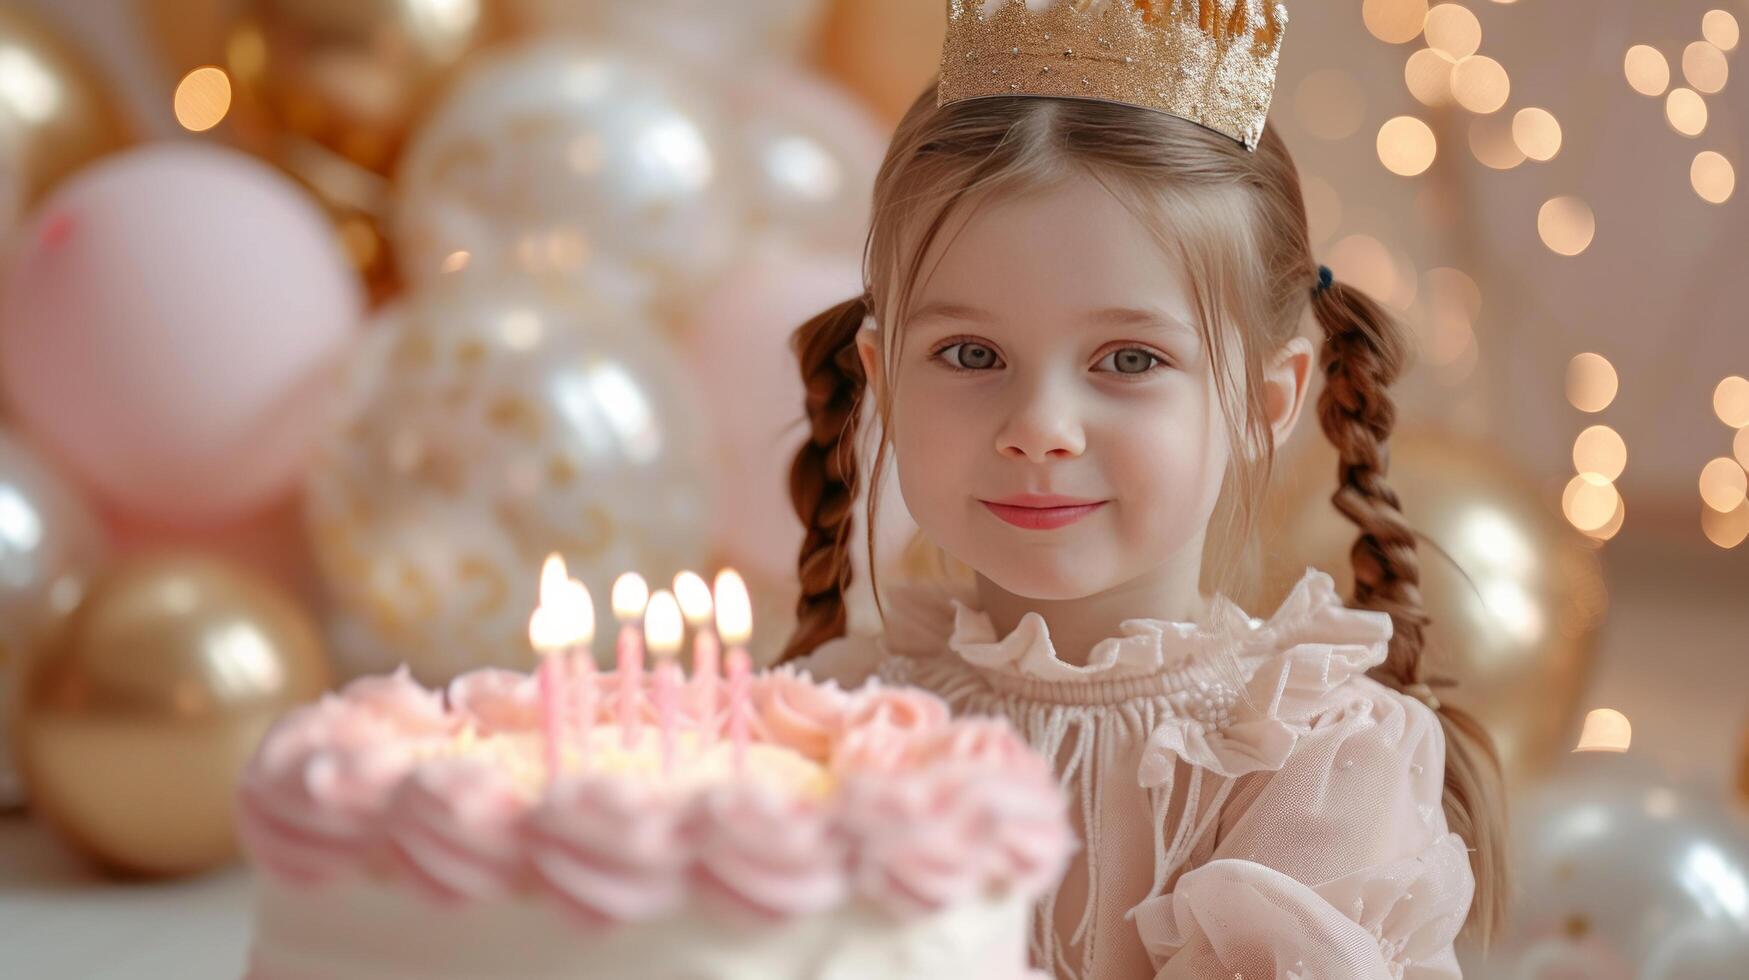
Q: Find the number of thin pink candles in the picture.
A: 6